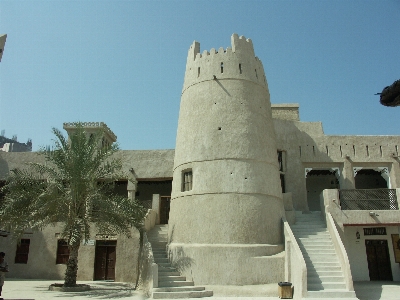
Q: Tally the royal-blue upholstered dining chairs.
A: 0